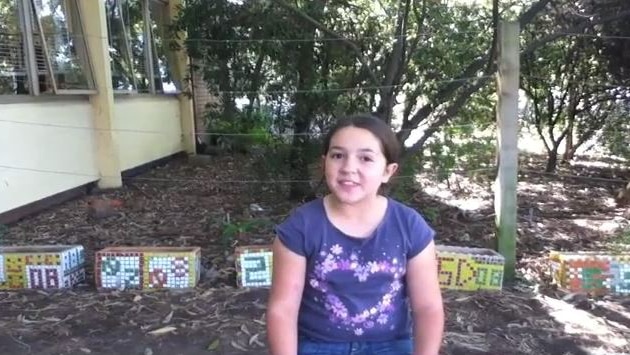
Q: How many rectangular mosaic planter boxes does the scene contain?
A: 5